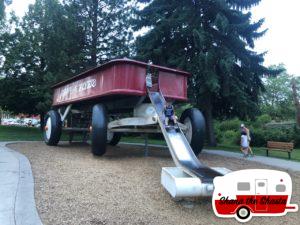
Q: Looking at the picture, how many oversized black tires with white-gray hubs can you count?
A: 4